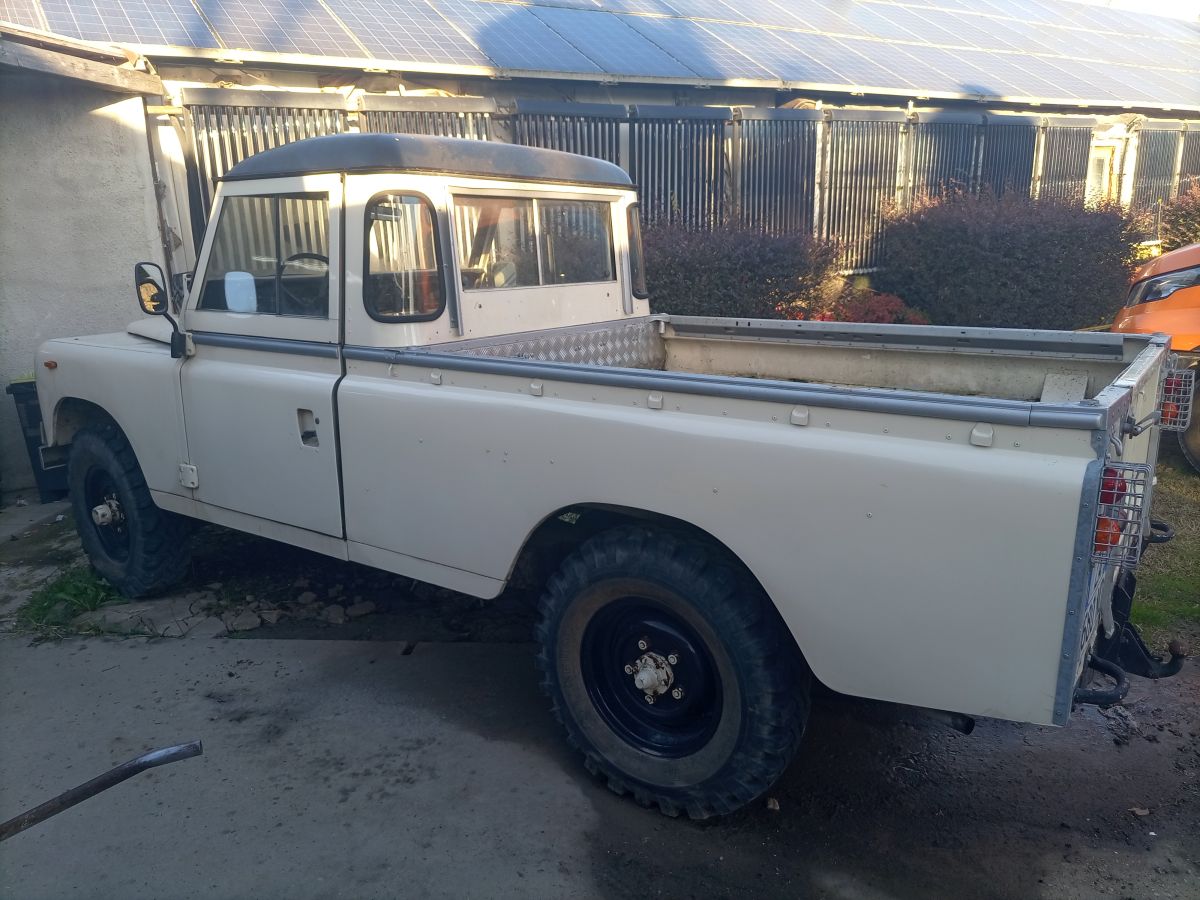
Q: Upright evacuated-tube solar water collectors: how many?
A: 11